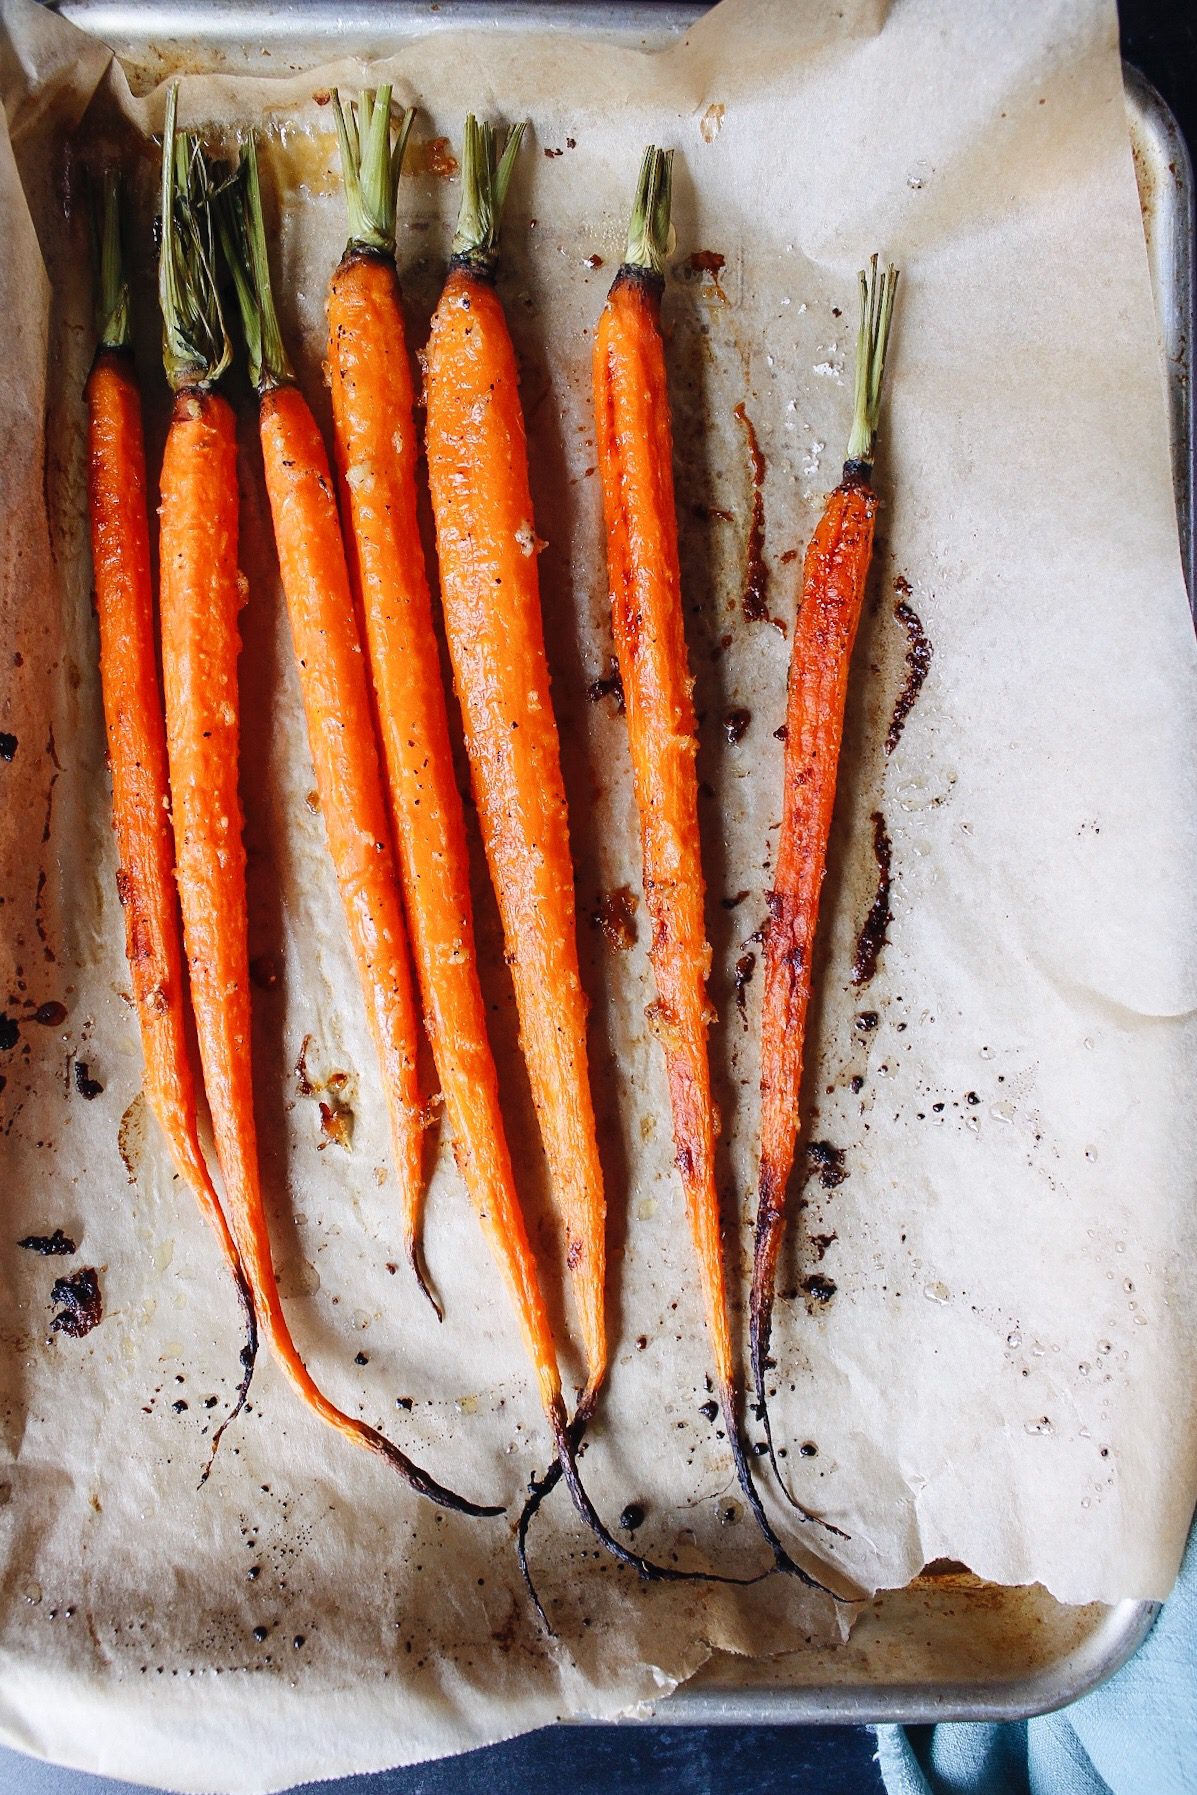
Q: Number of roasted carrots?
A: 7